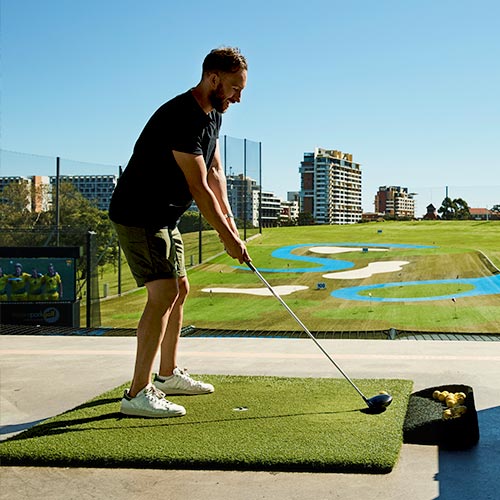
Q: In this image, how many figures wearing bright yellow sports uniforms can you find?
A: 4